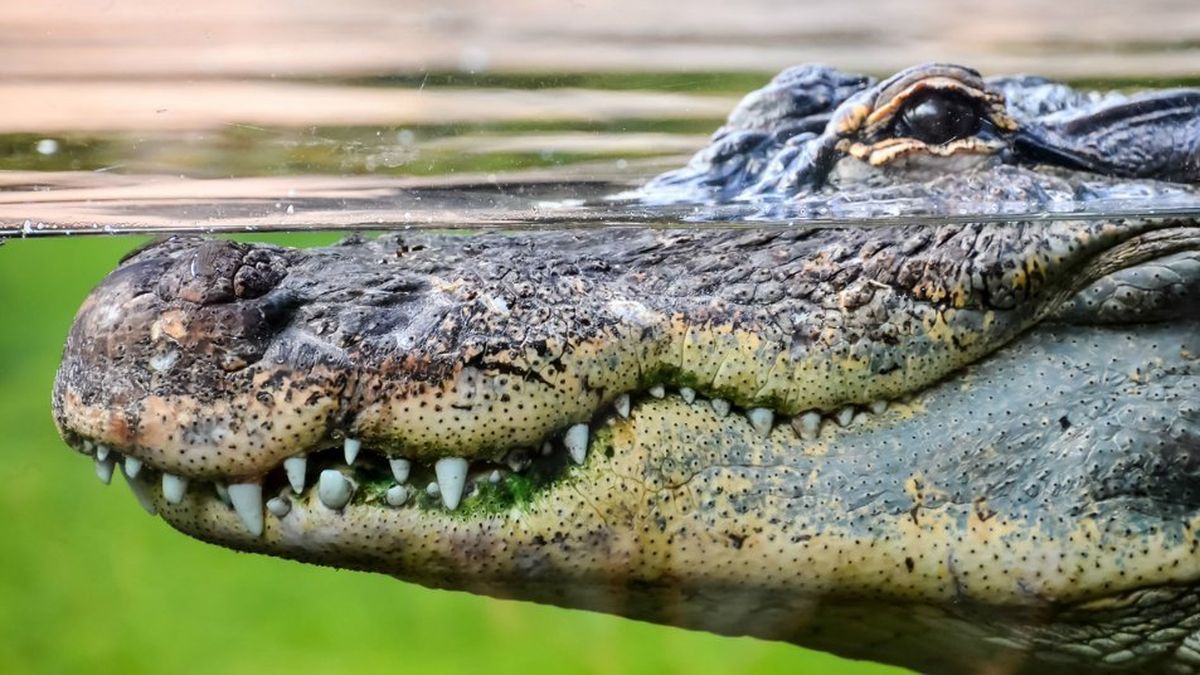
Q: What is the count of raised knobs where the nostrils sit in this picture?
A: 1